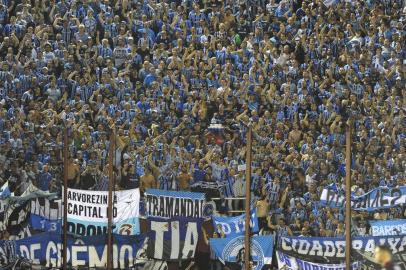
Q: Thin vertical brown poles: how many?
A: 4